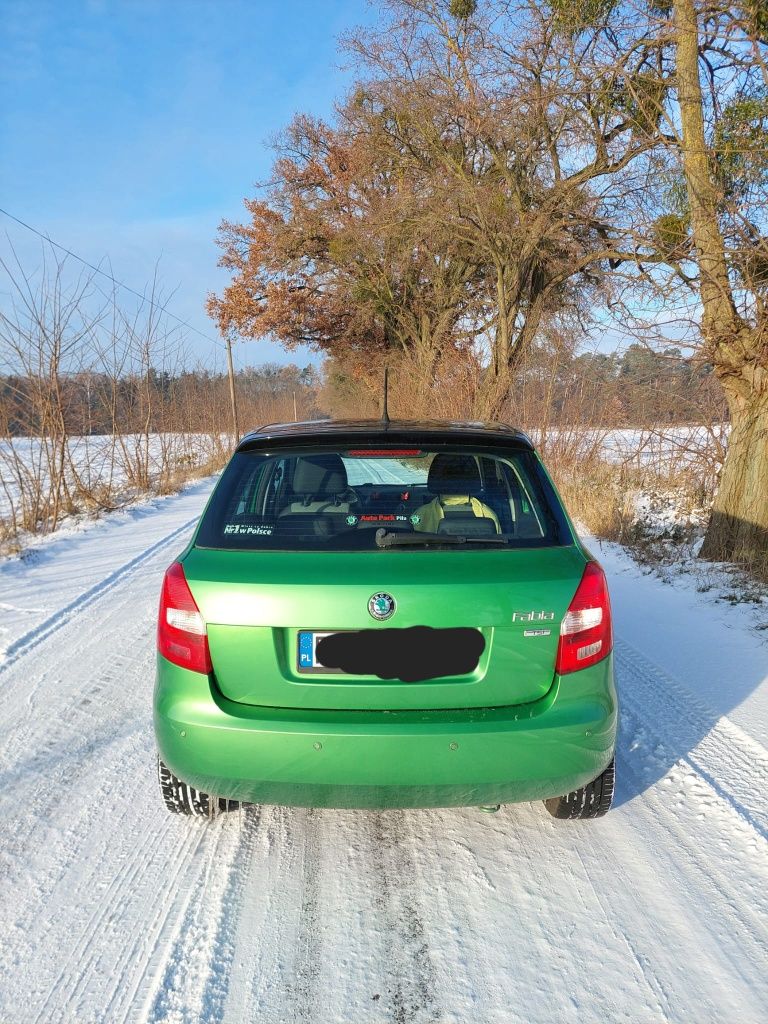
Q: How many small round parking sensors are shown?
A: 4